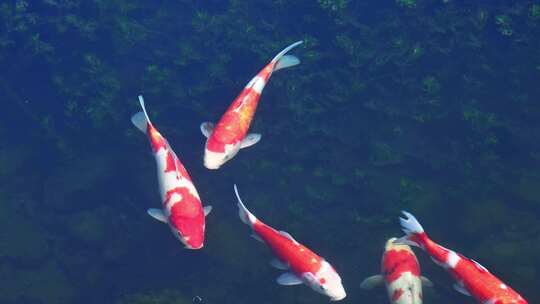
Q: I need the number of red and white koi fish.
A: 5